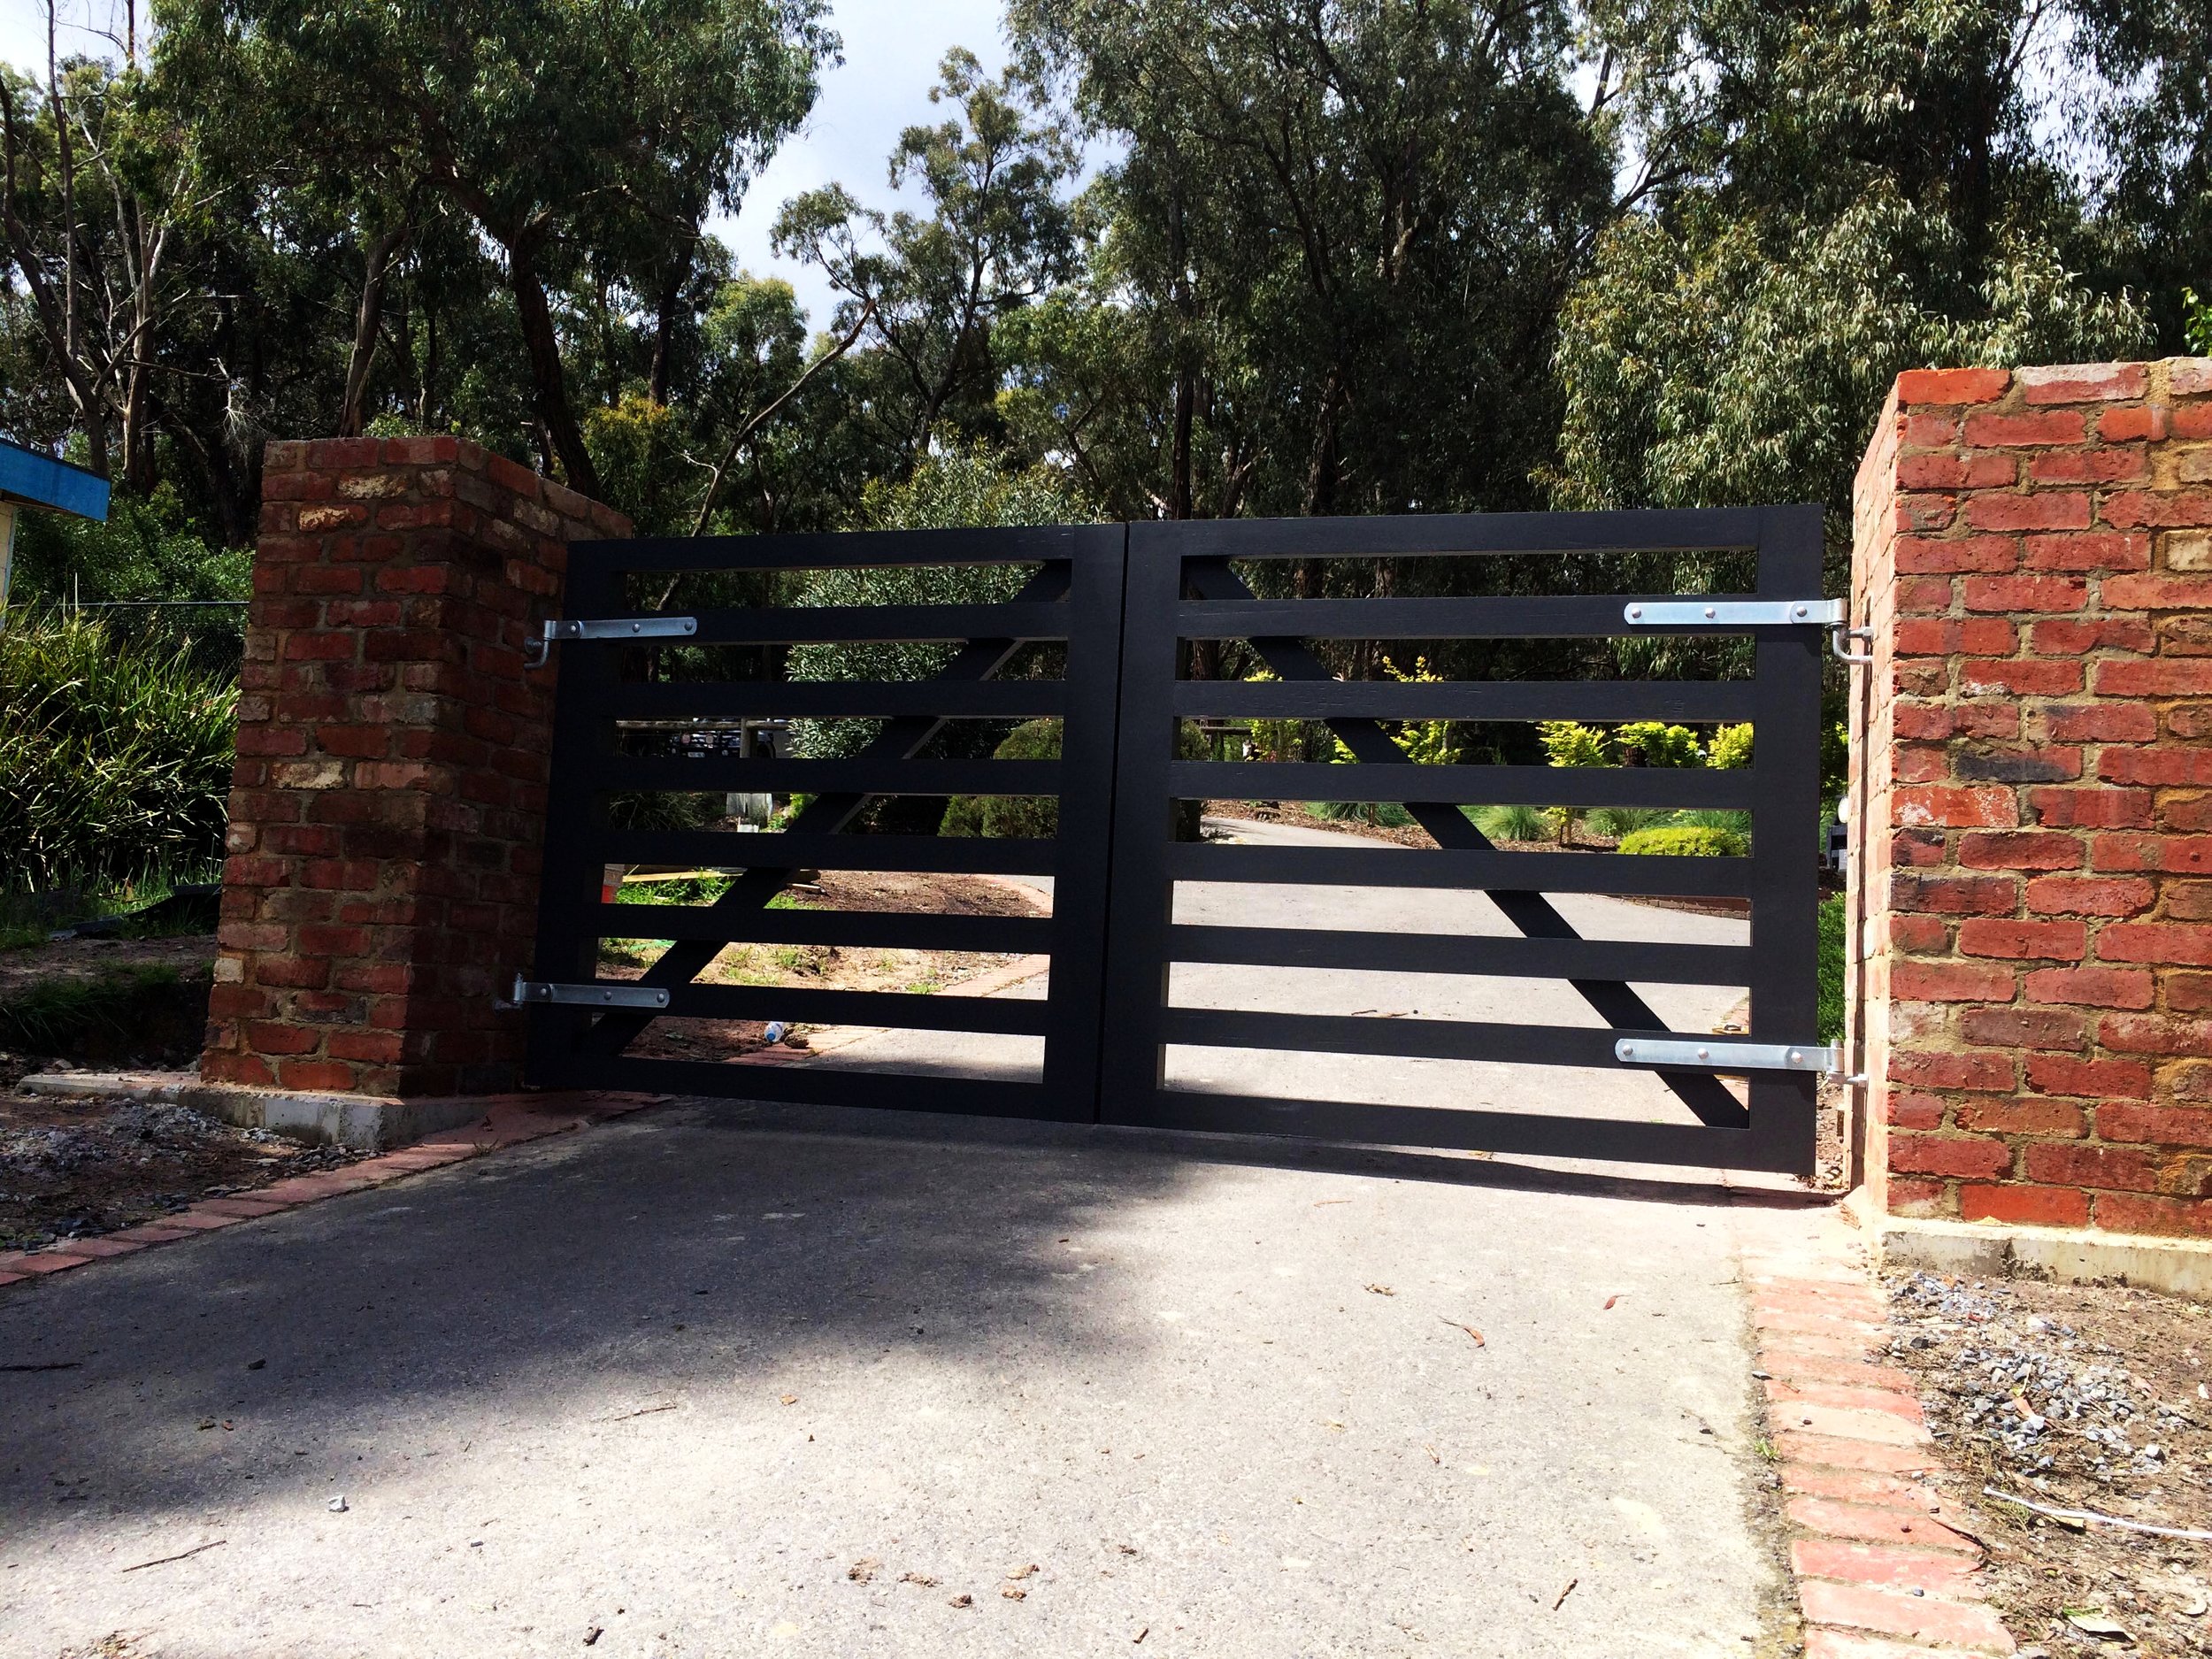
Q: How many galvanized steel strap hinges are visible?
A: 4